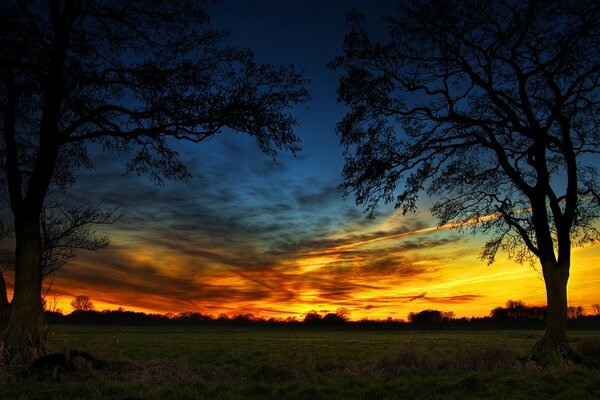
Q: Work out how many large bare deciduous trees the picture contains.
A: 2